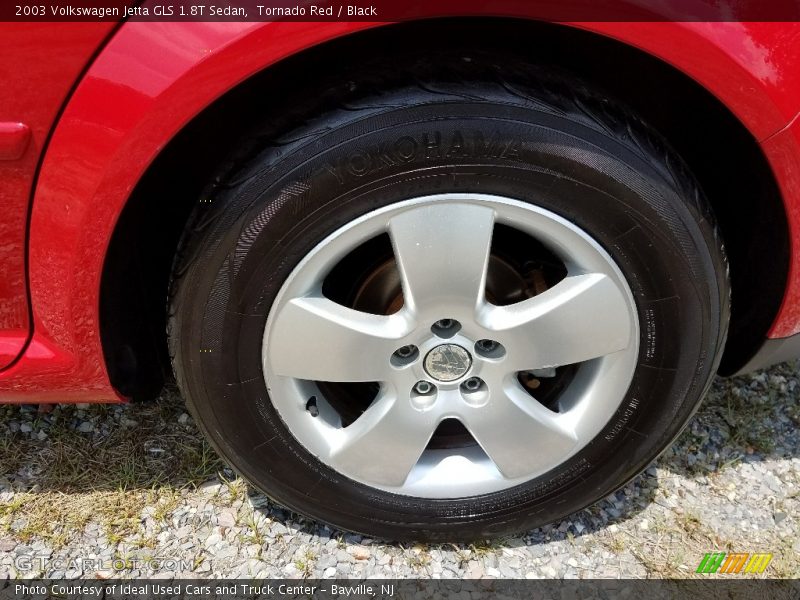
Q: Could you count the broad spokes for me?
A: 5